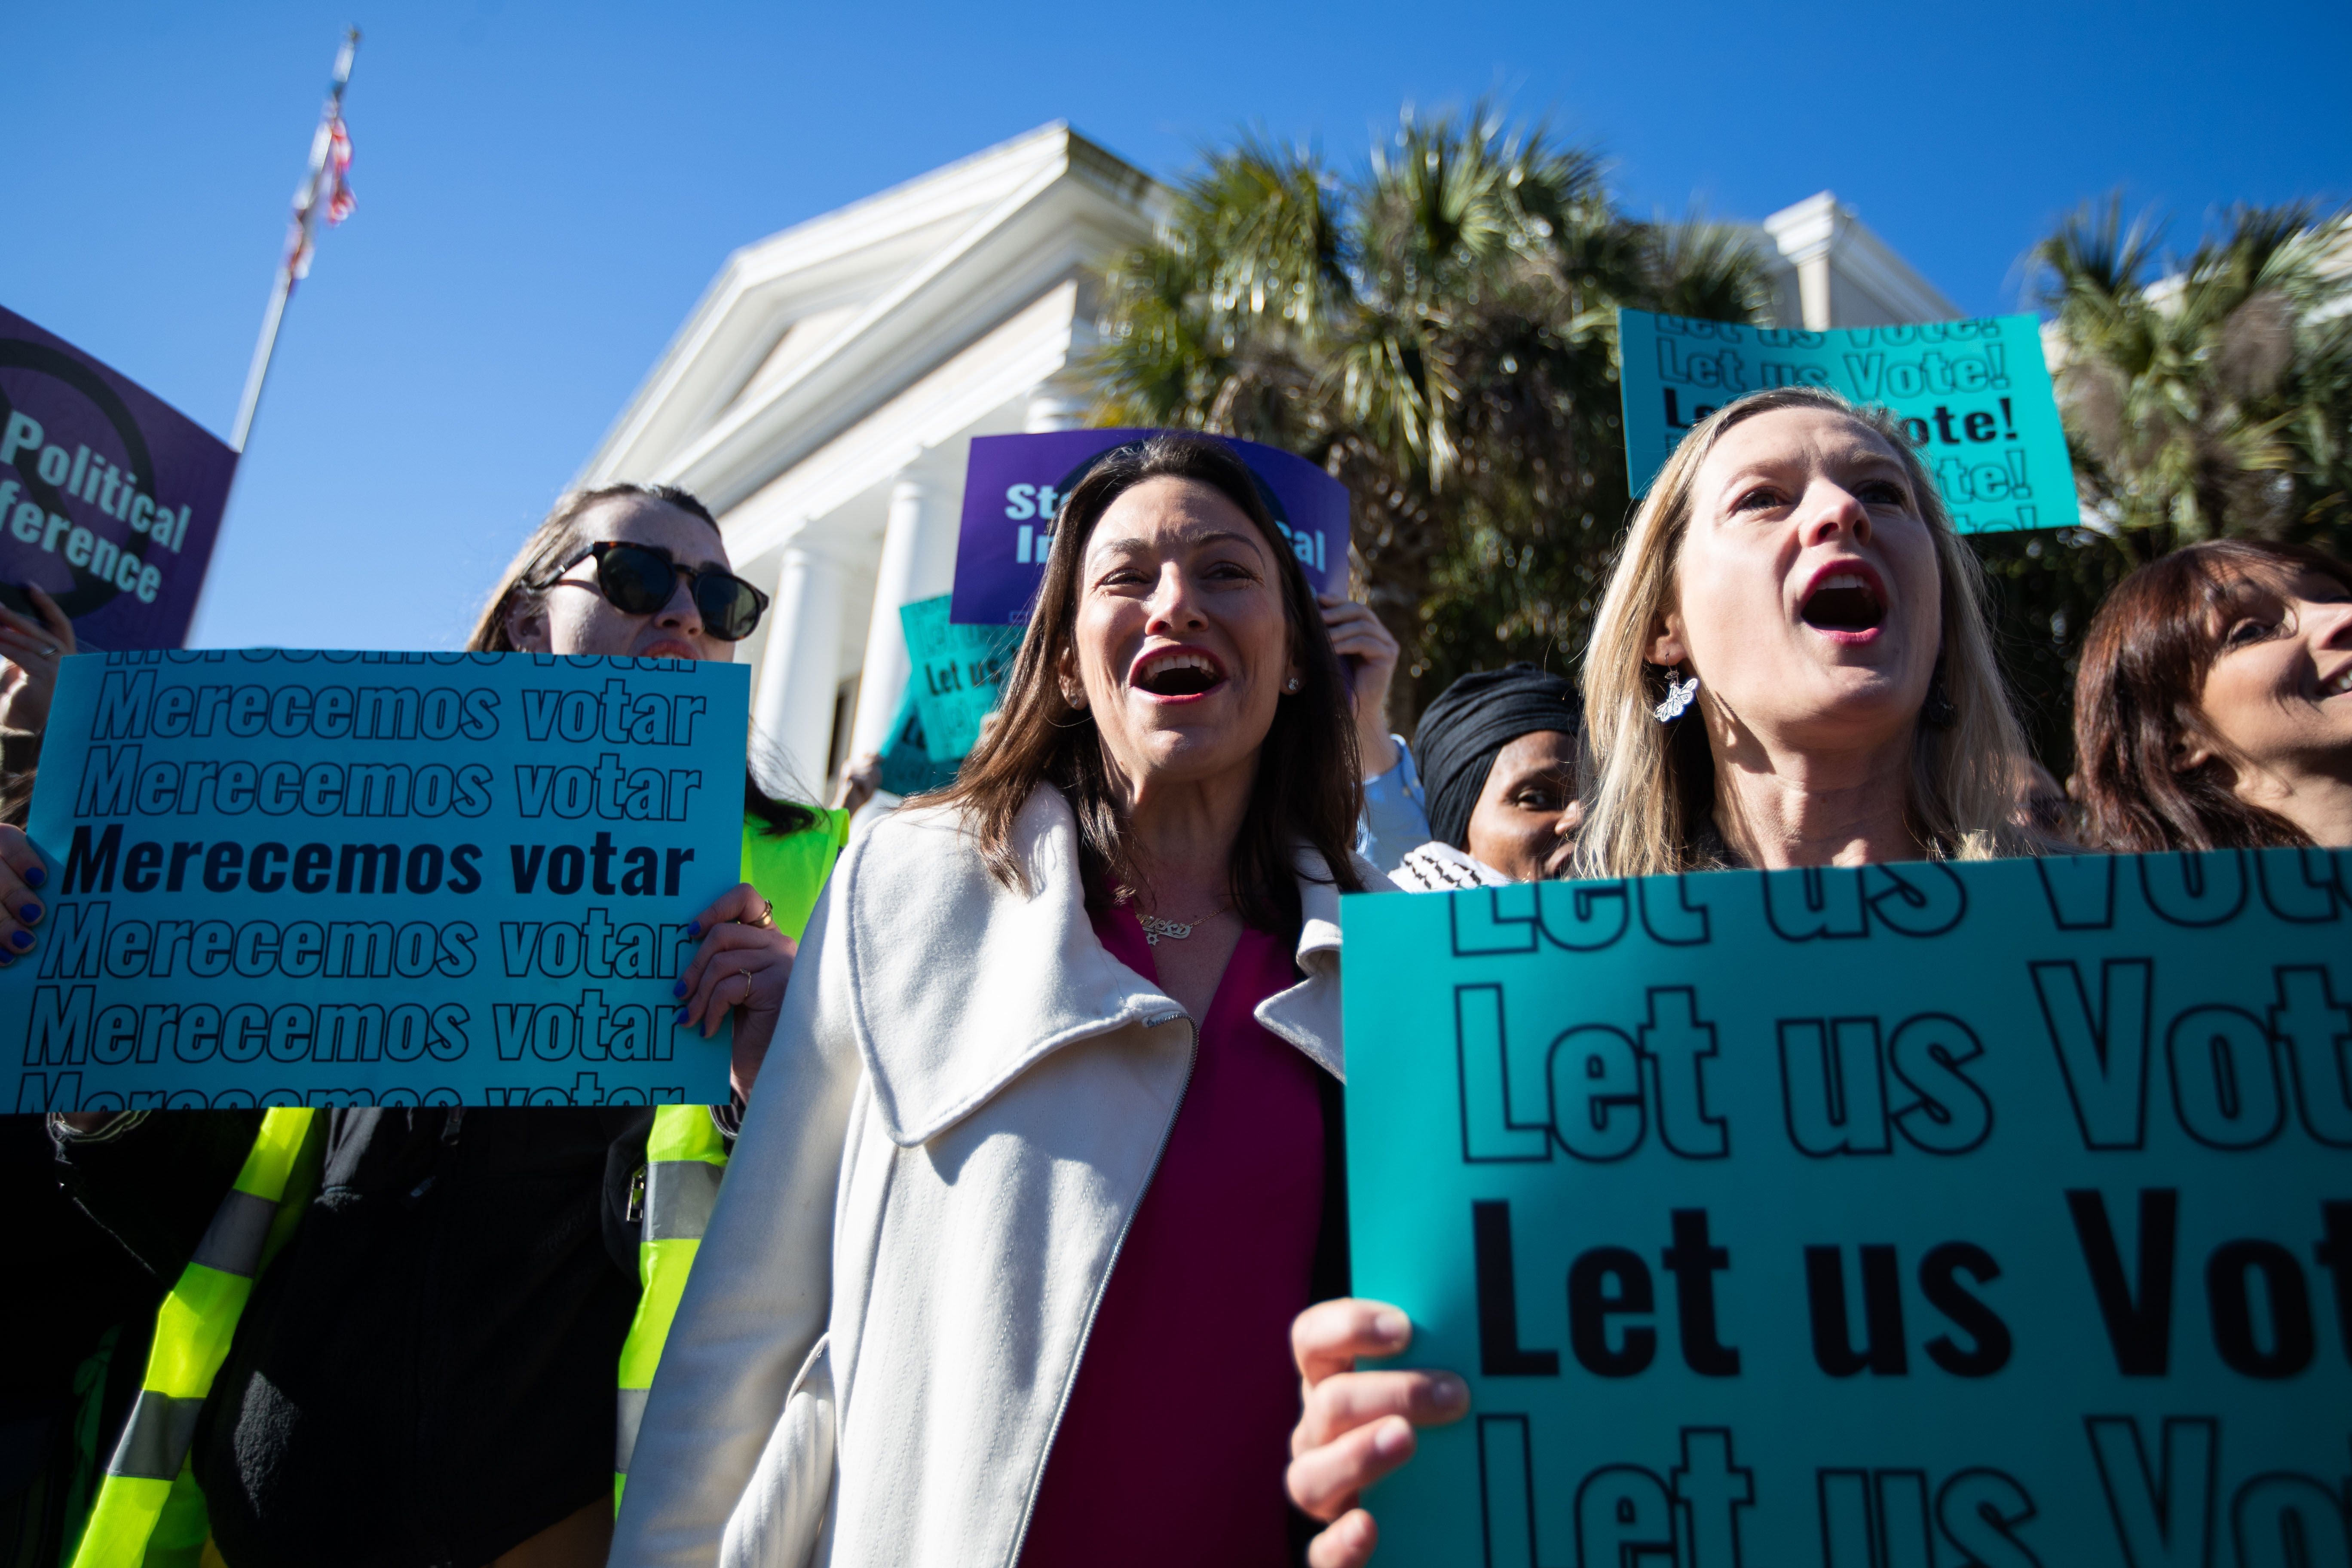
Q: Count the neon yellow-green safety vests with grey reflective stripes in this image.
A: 1